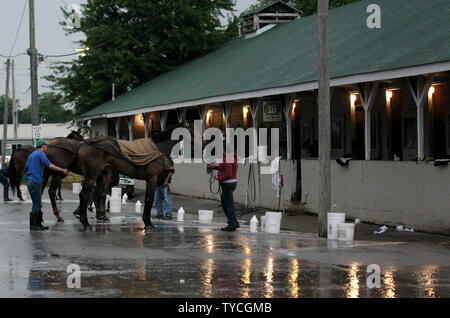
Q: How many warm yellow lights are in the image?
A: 7